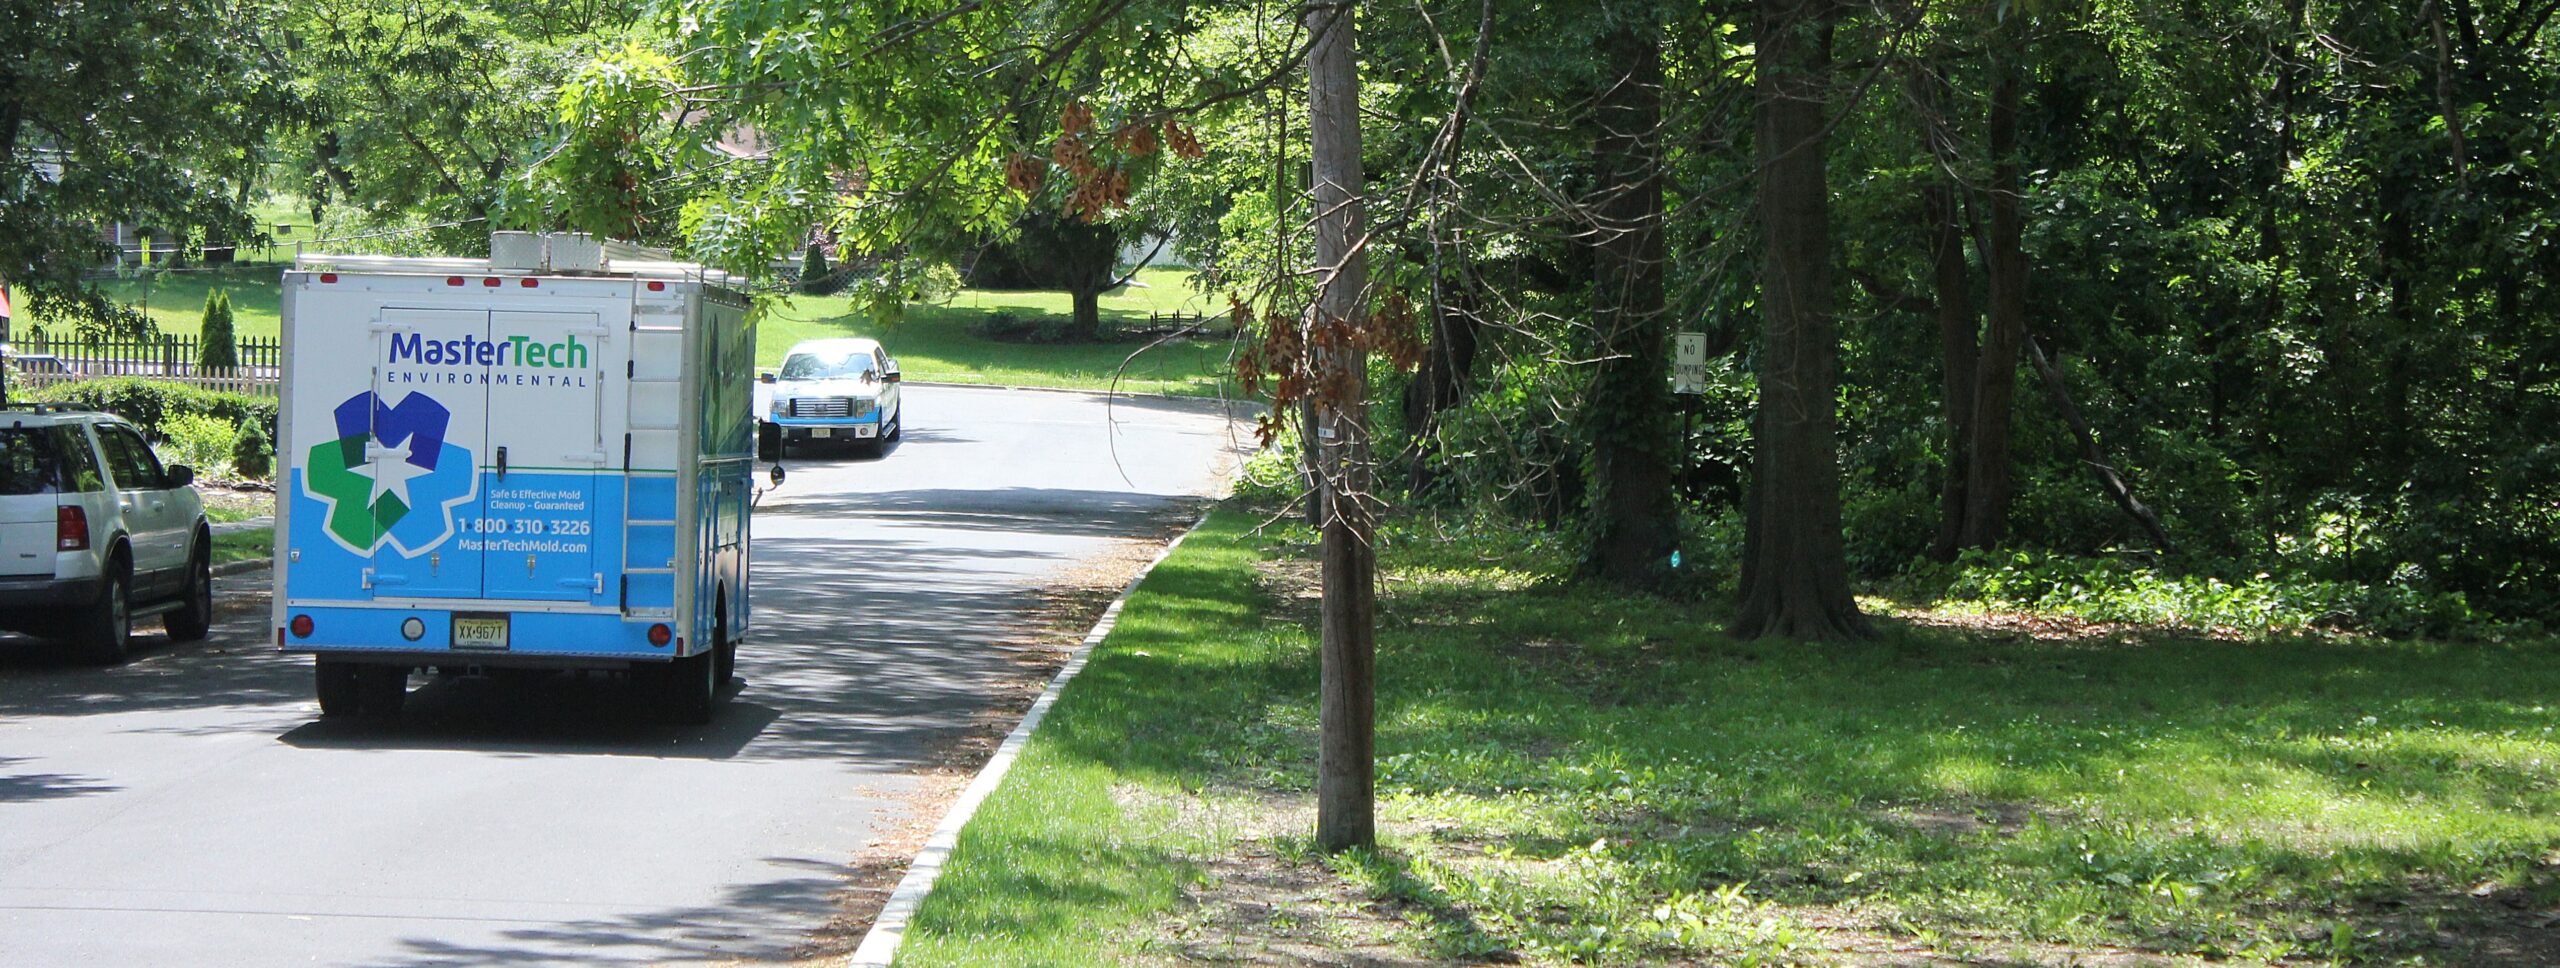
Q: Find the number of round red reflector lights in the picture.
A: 2